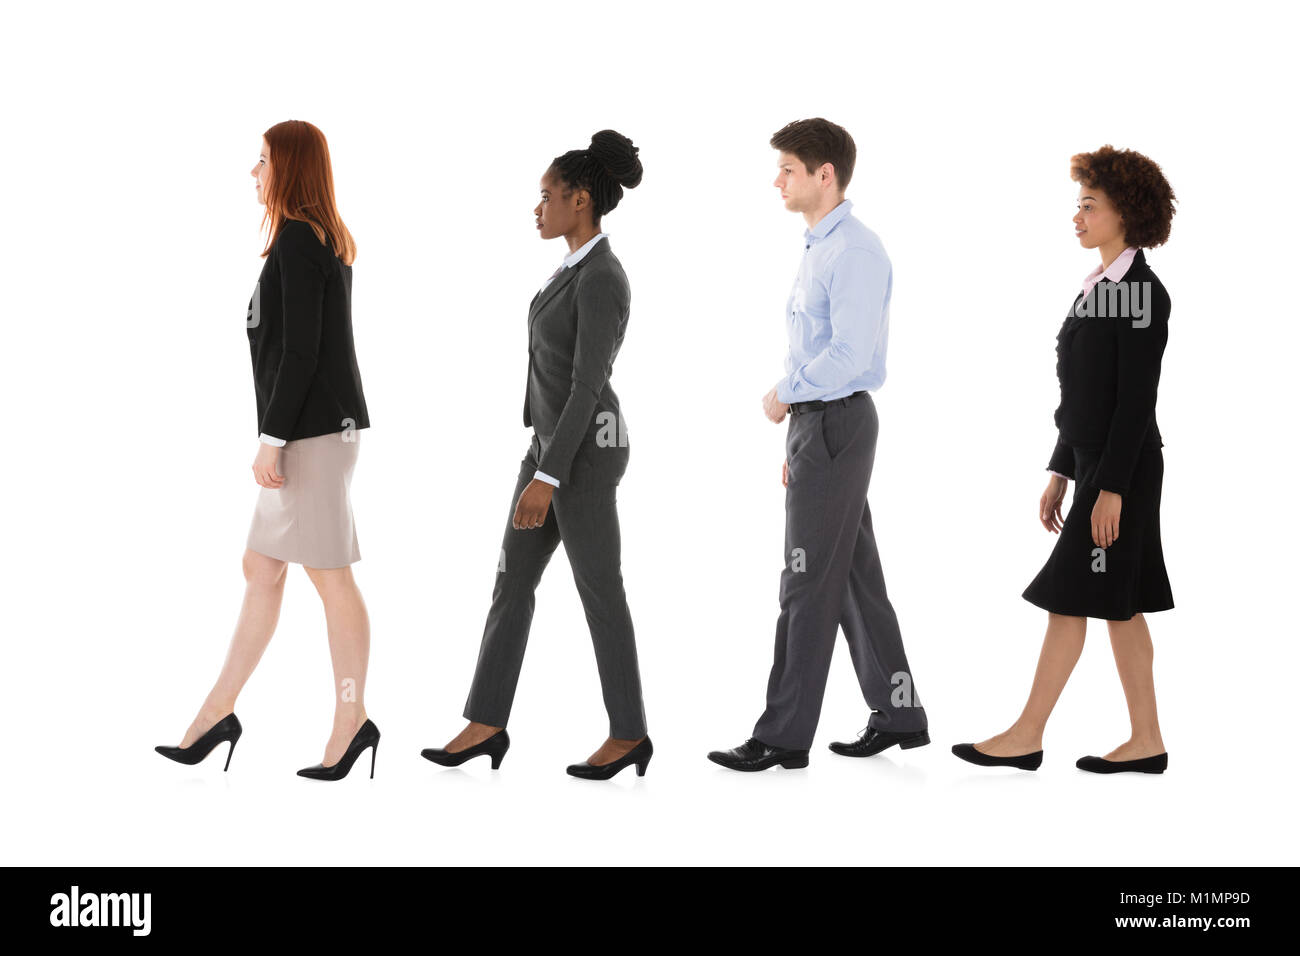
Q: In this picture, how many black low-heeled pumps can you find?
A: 2